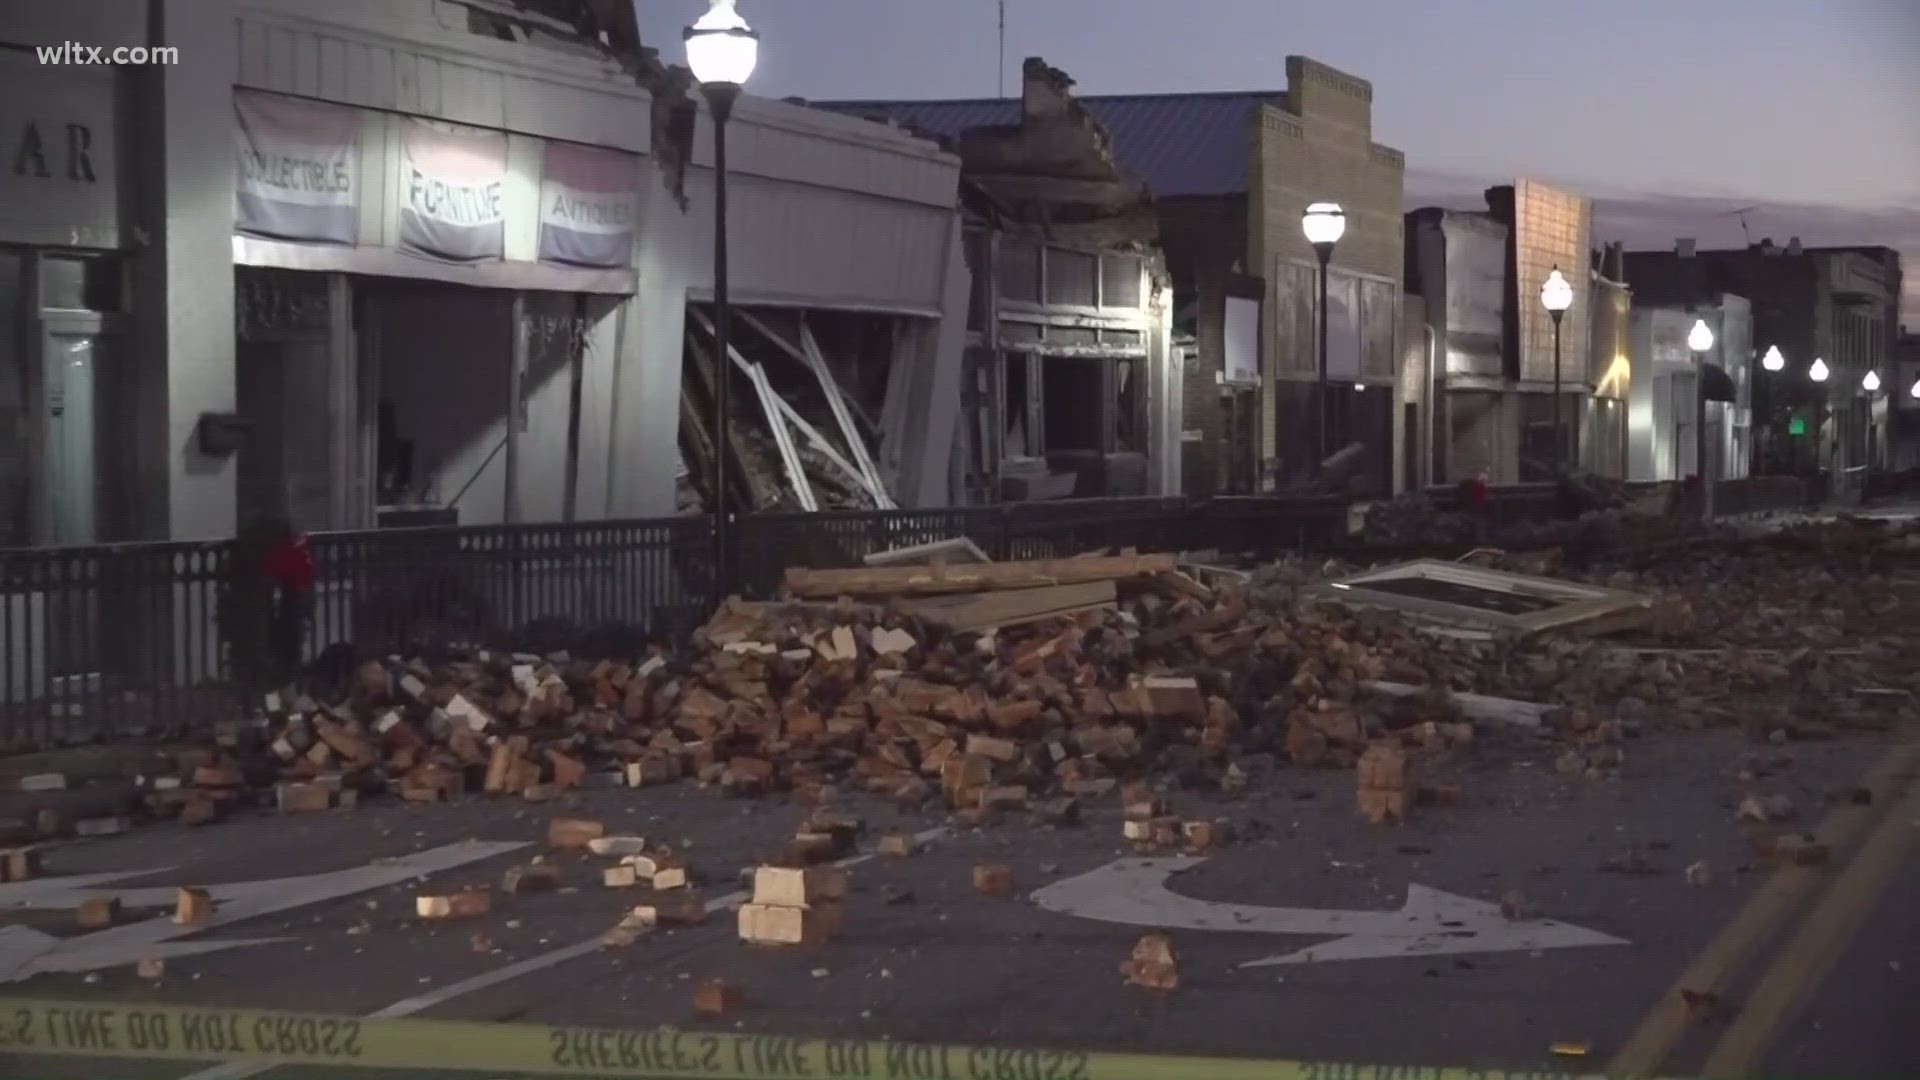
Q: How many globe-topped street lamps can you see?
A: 8